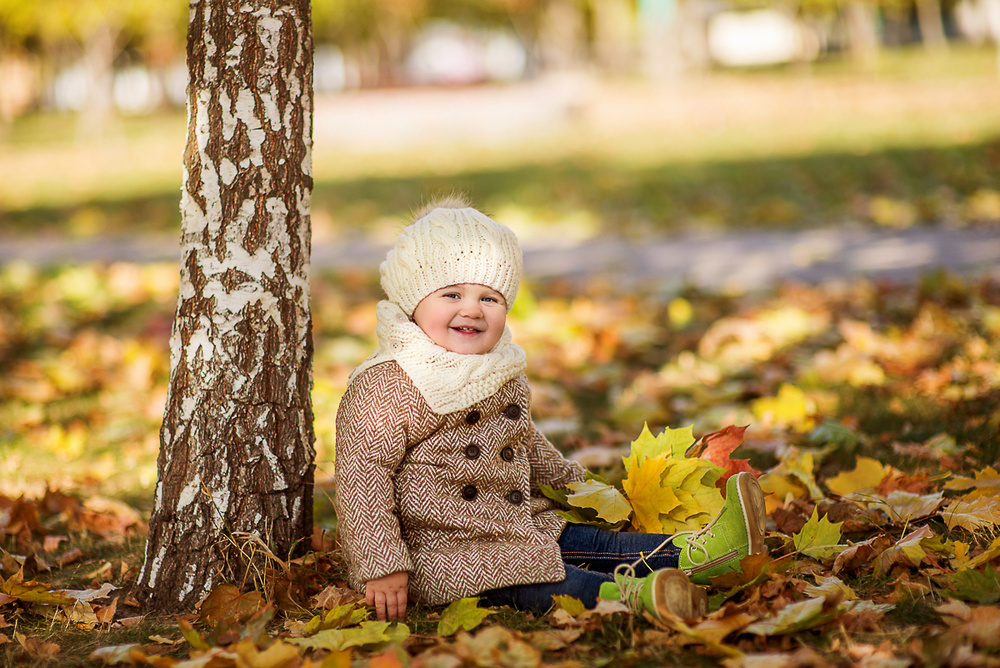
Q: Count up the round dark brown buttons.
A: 6